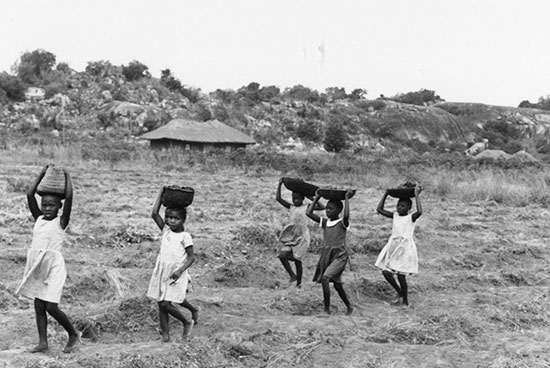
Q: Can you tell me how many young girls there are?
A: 5